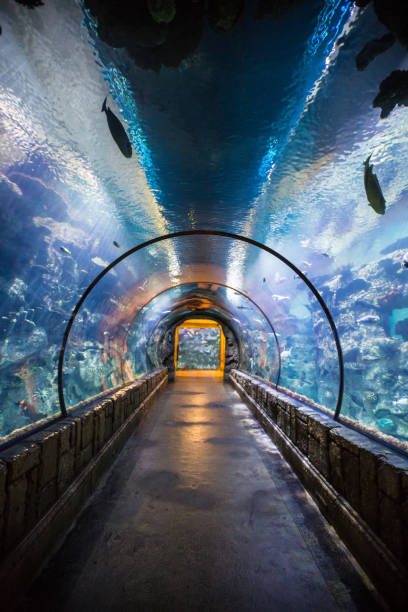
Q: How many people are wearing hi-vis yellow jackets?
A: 0